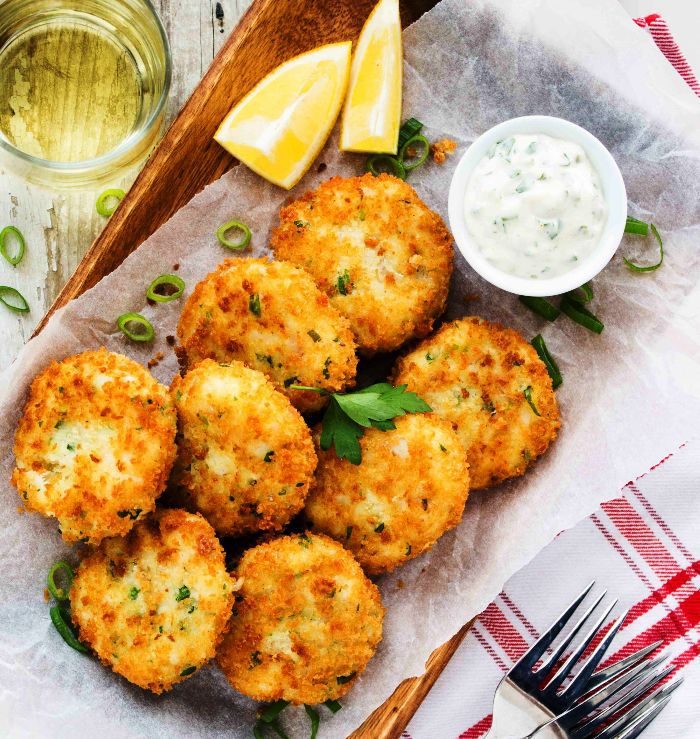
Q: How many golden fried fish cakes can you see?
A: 8